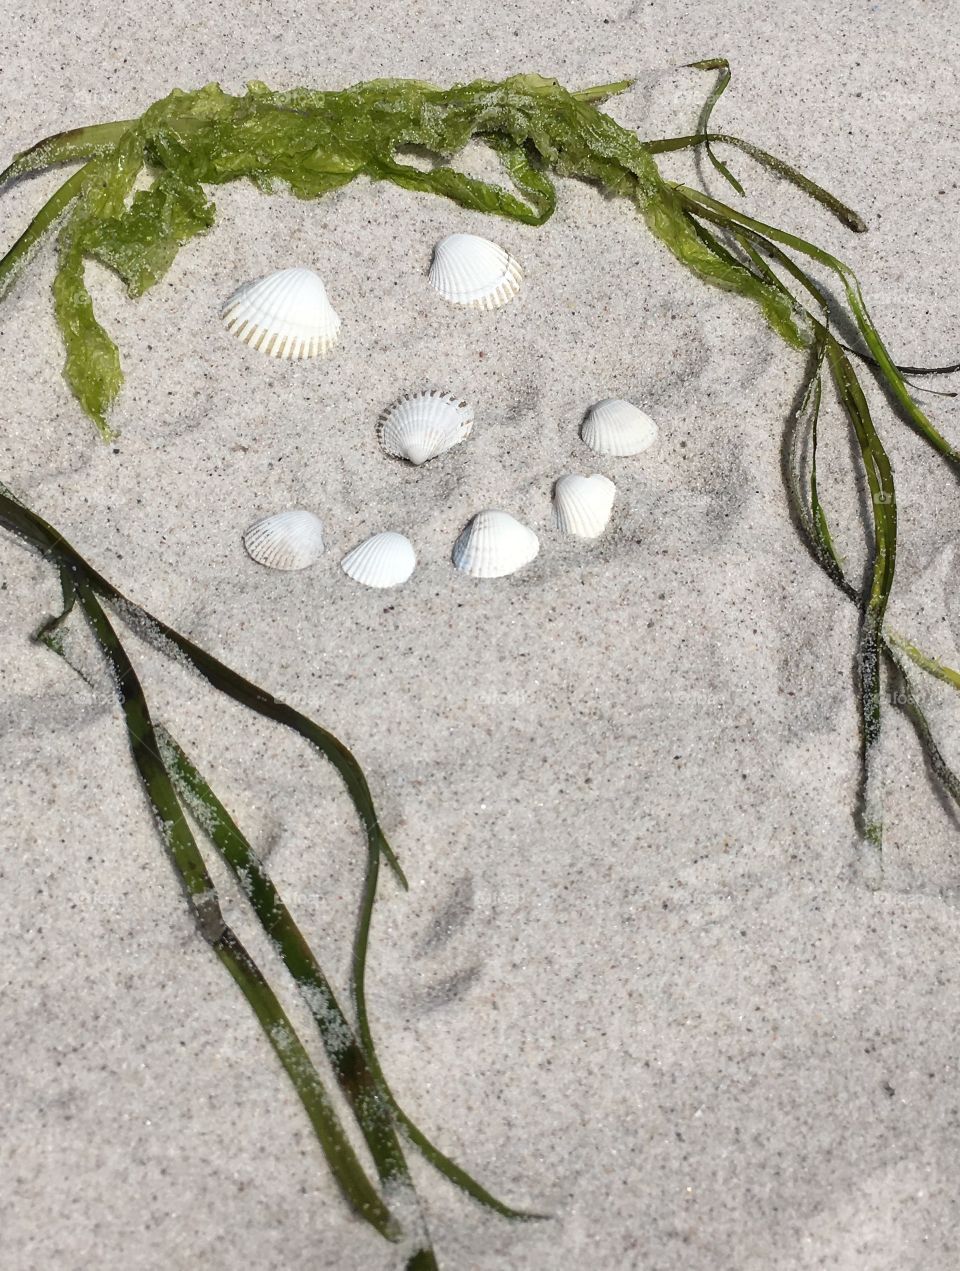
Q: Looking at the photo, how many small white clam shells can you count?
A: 8